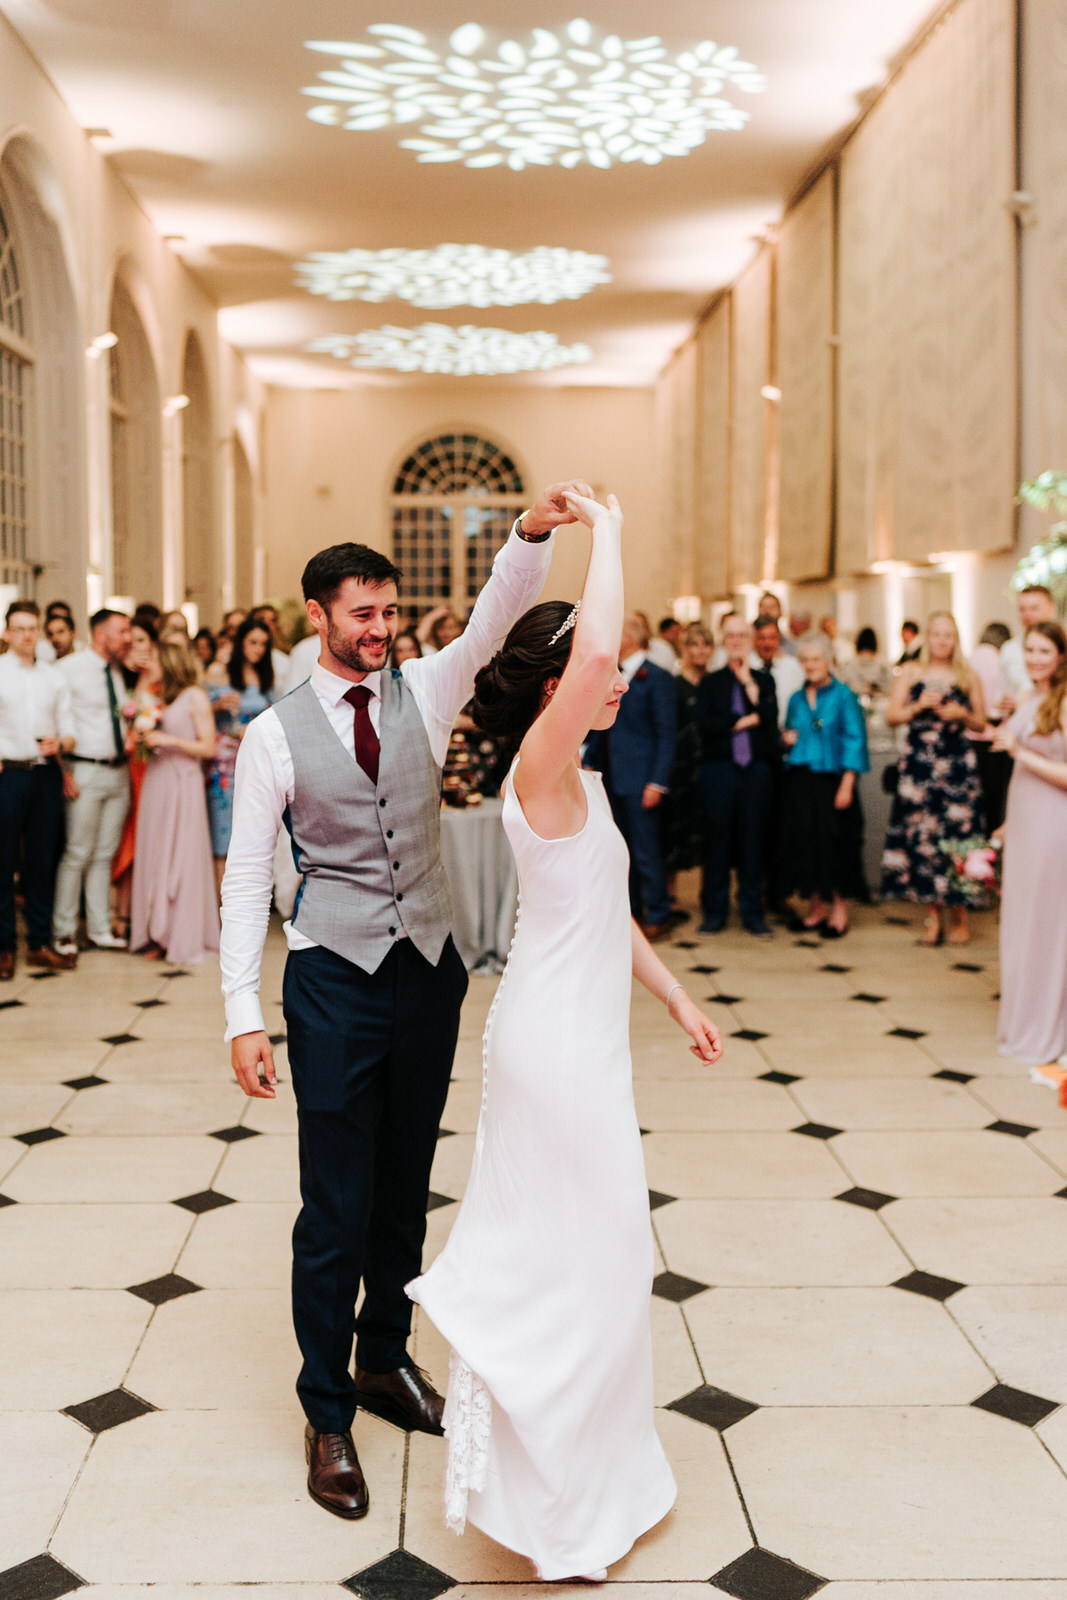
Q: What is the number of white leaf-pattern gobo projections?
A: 3